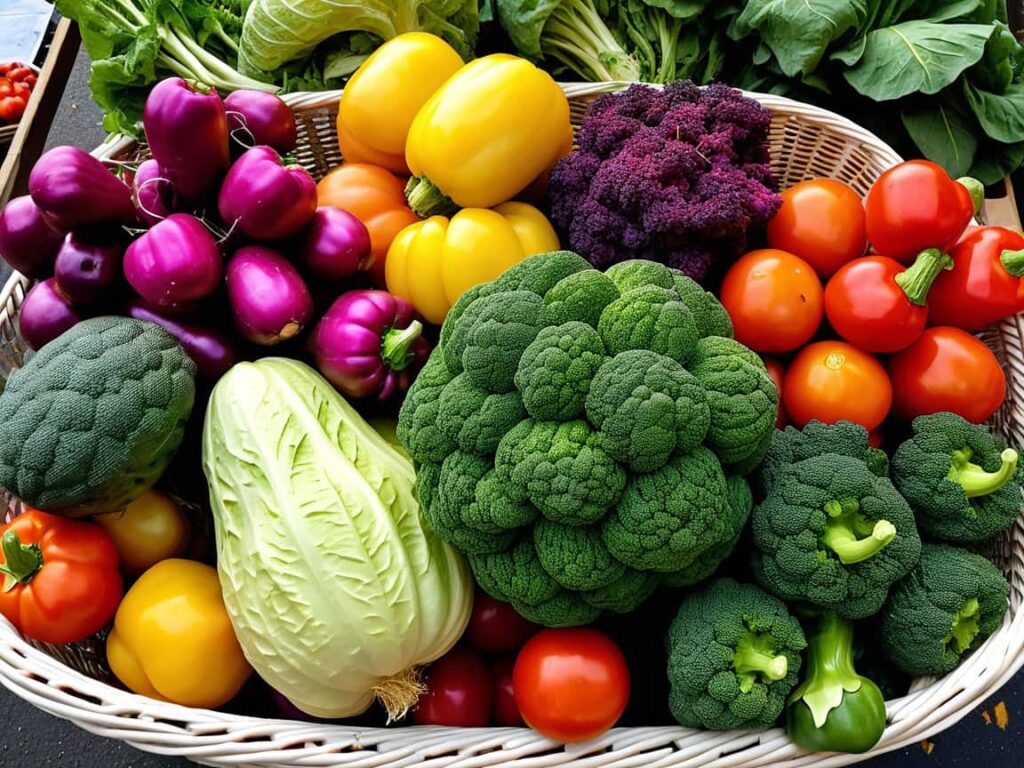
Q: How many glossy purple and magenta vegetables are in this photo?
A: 13